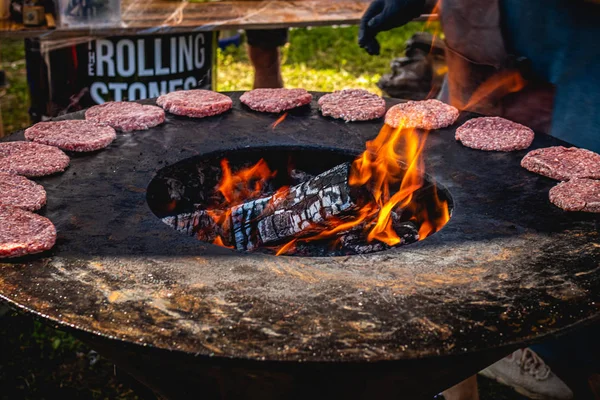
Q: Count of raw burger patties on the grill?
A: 12